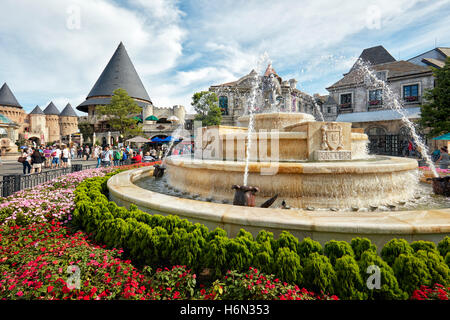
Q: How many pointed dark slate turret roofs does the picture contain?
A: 5